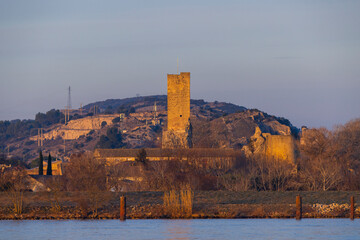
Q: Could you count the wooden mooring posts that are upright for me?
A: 3